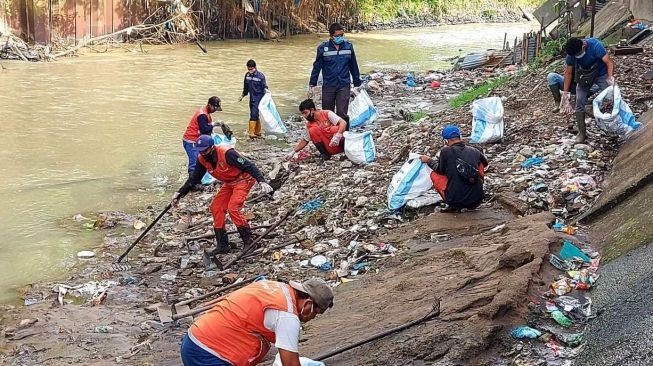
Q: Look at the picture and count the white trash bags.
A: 8